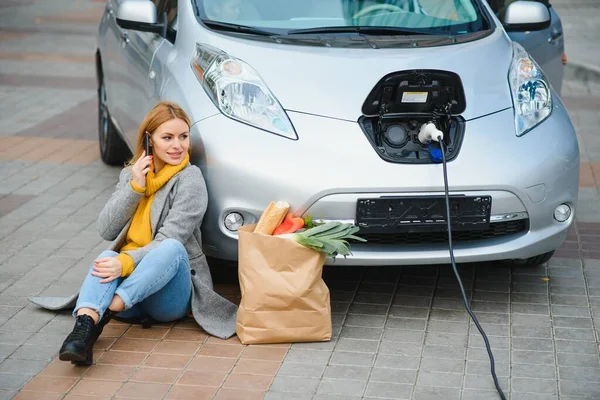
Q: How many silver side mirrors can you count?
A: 2